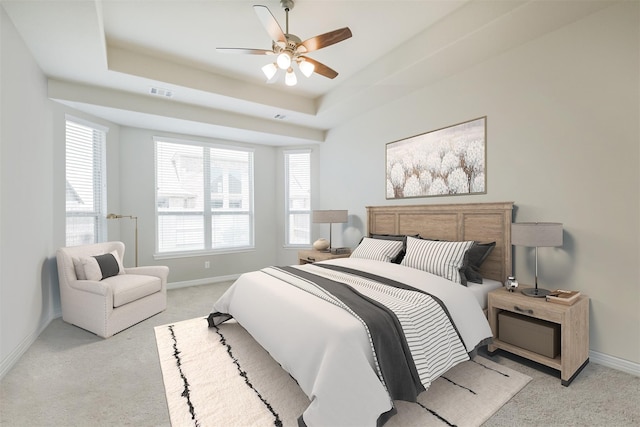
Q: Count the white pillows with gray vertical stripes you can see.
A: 2